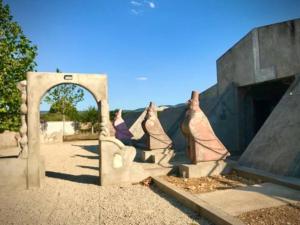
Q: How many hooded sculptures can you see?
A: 3